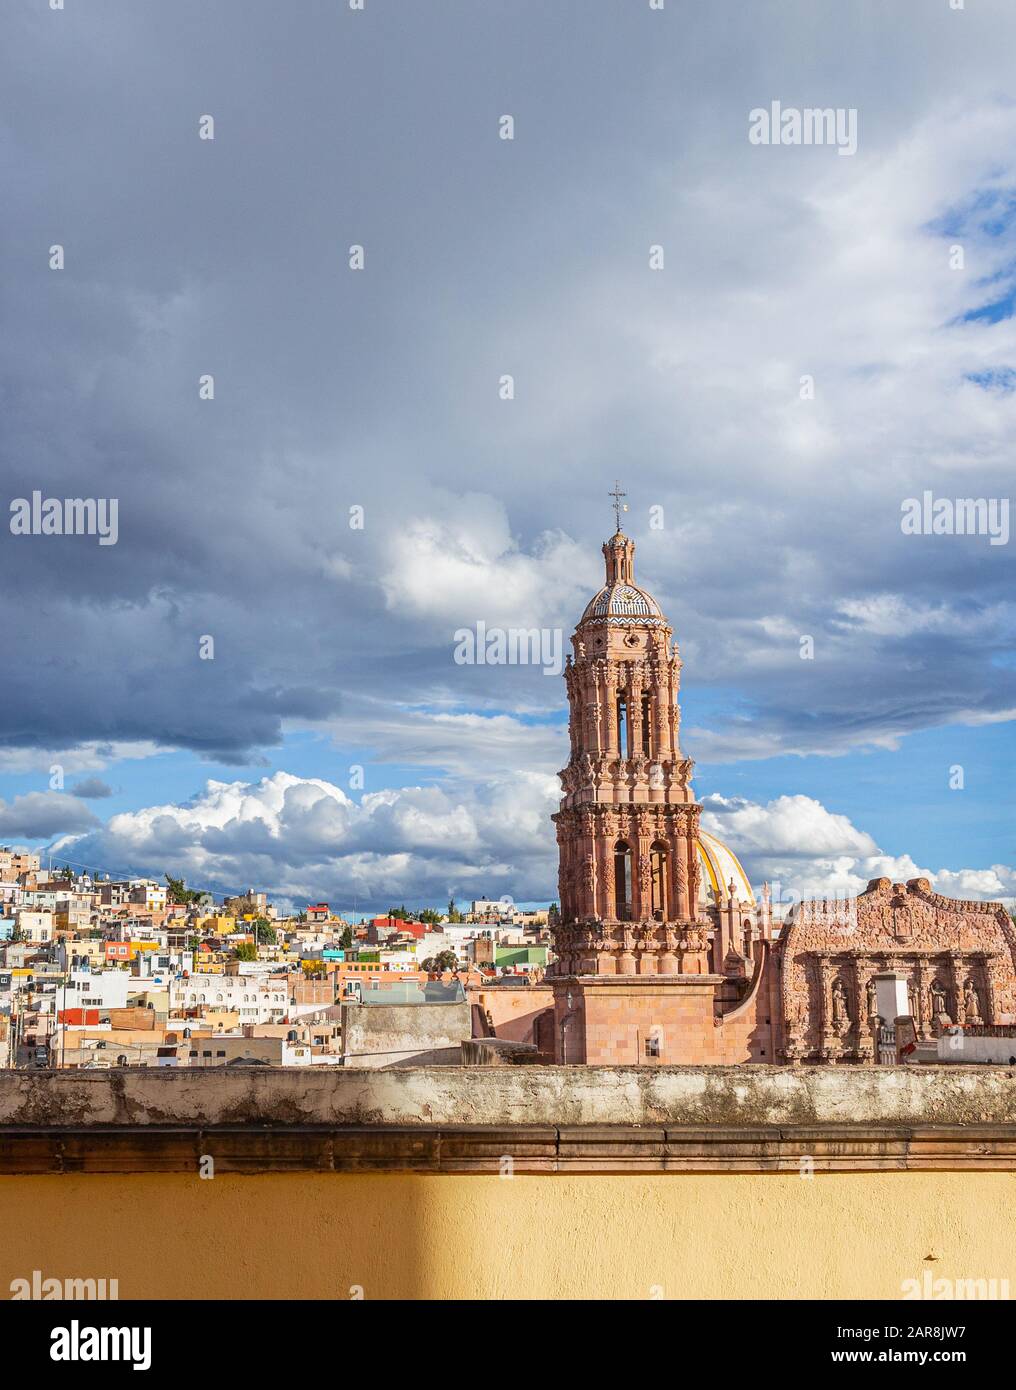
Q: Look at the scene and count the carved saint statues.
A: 4